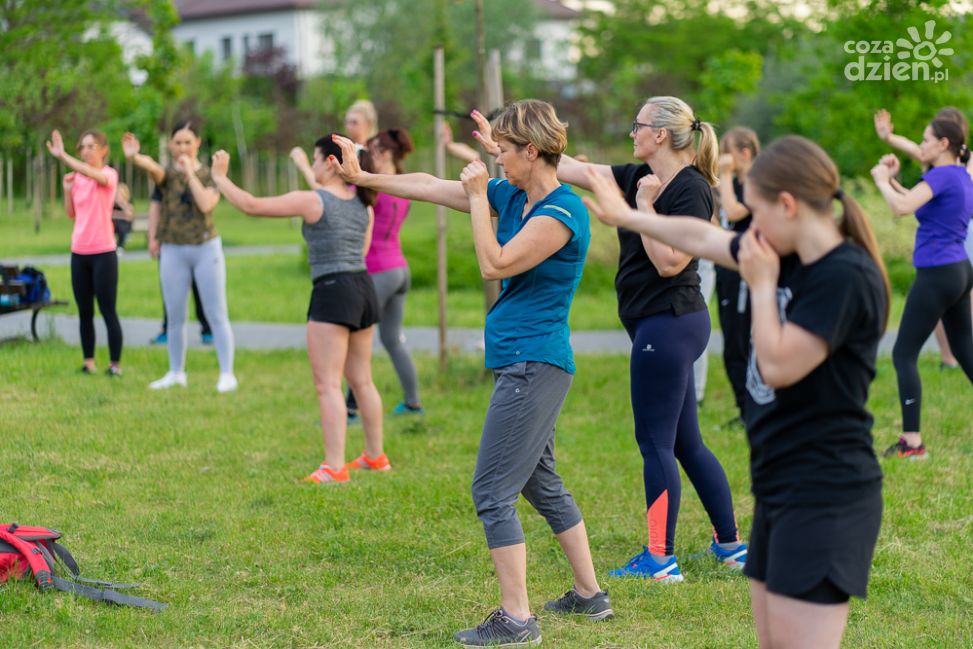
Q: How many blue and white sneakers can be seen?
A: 2